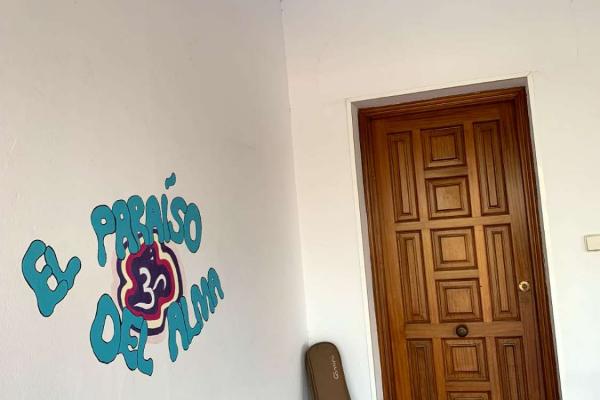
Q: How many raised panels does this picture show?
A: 12